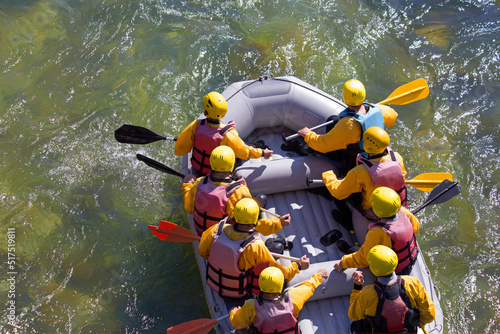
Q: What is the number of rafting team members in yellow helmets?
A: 8